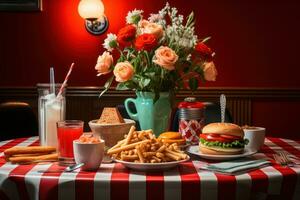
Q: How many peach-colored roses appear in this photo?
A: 5